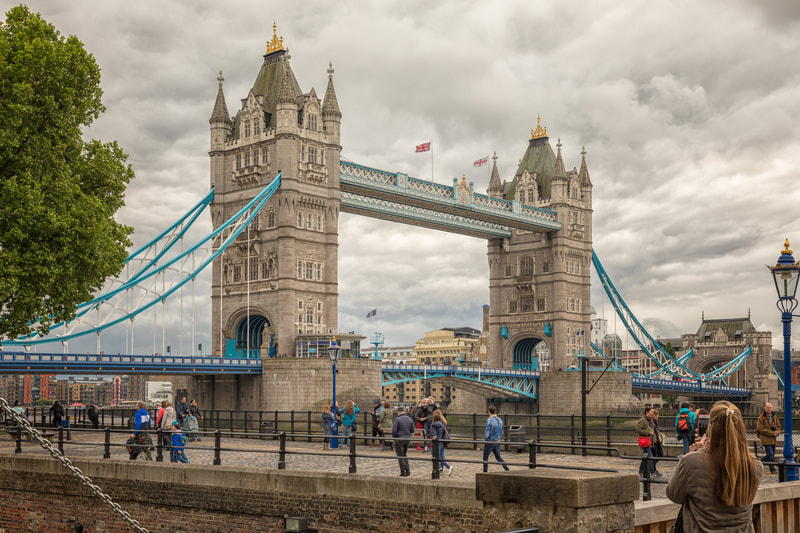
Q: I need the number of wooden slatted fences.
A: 1